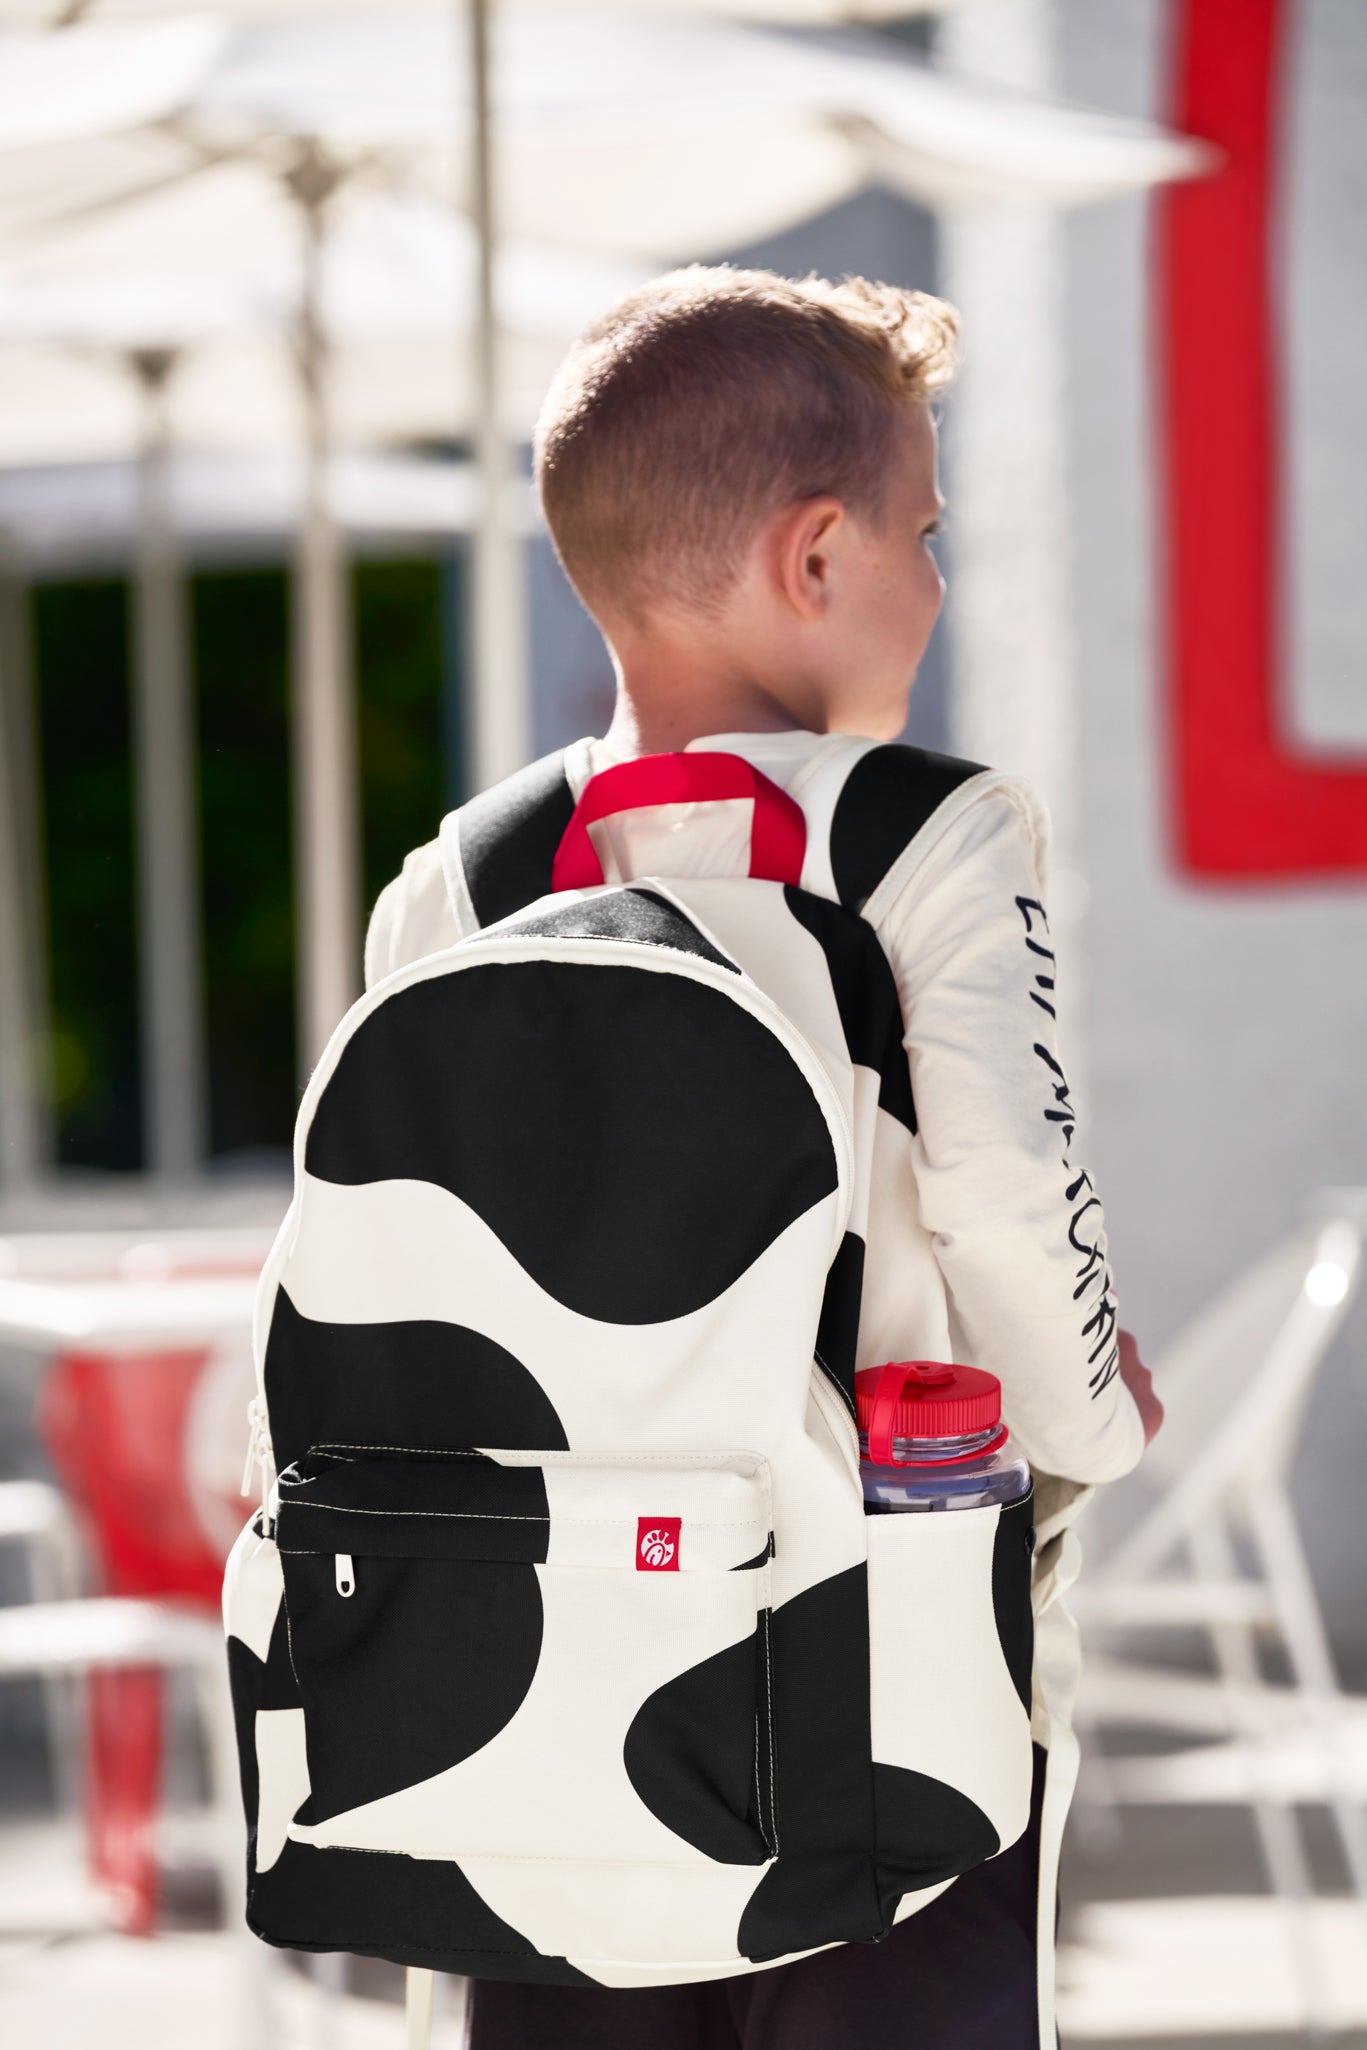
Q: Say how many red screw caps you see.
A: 1